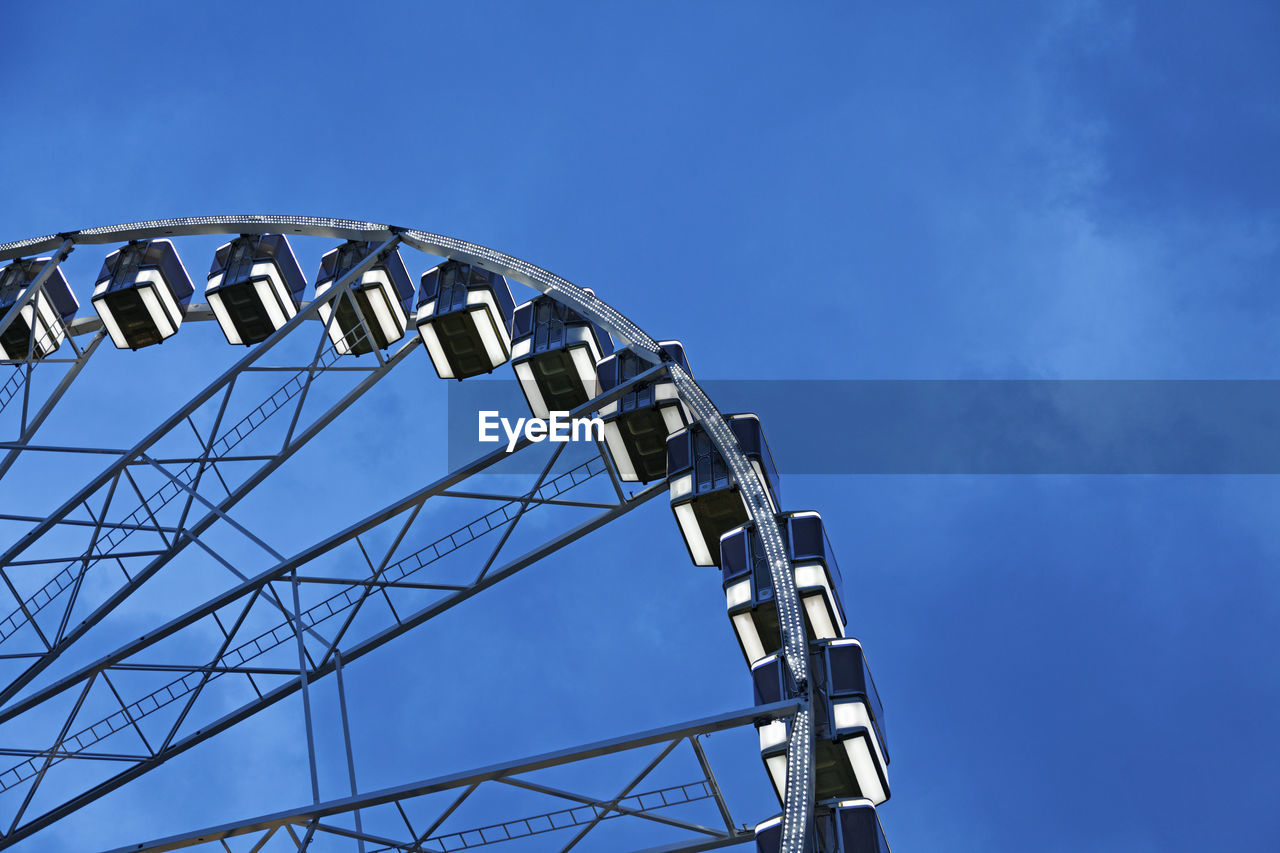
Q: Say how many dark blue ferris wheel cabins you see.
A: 11